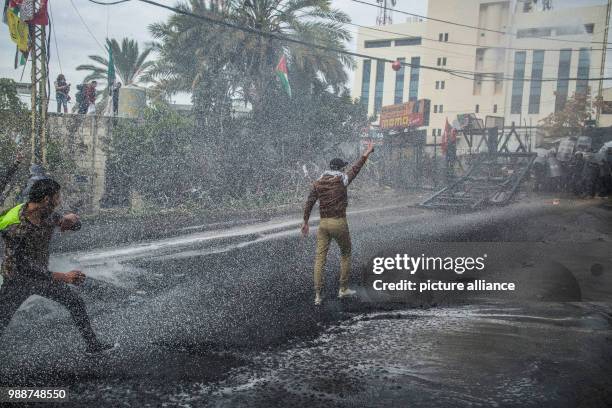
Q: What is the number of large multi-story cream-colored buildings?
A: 1